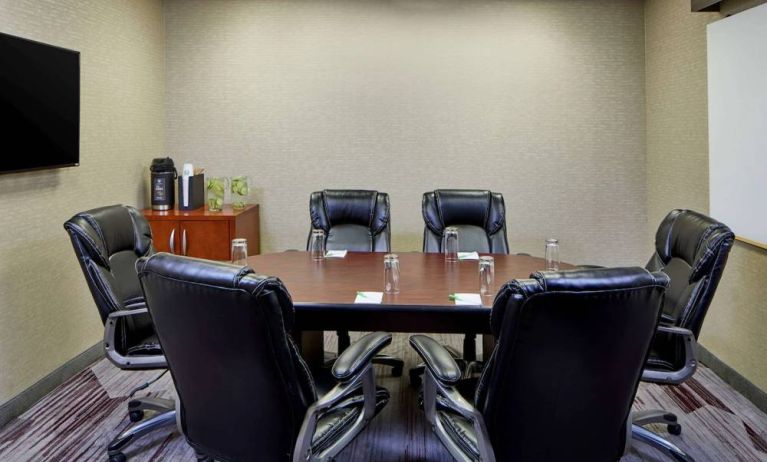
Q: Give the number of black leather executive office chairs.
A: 6